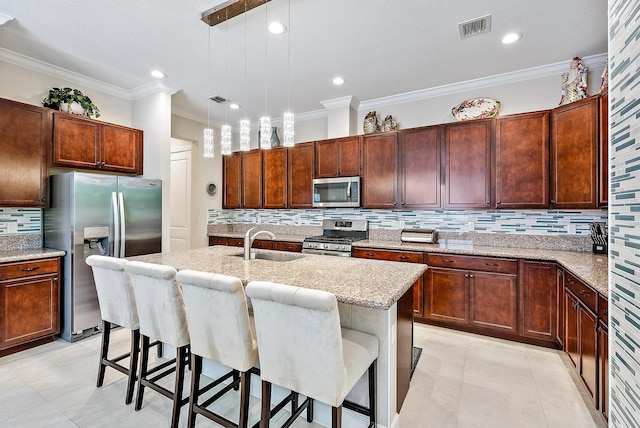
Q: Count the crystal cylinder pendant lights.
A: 5